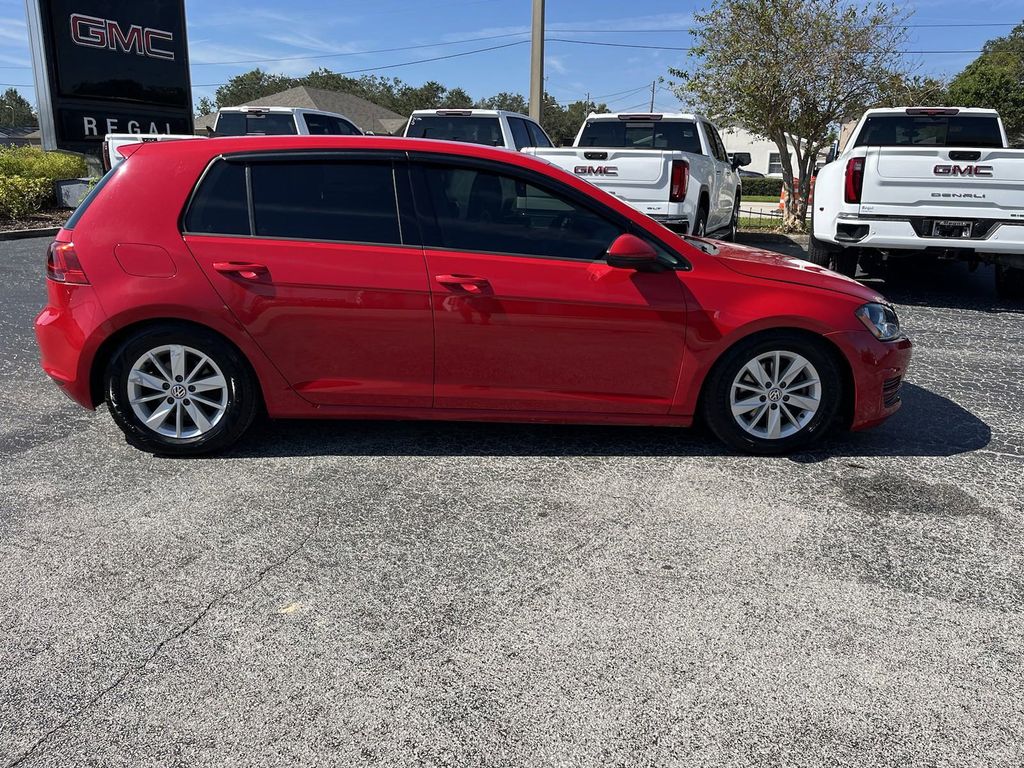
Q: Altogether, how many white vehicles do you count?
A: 4